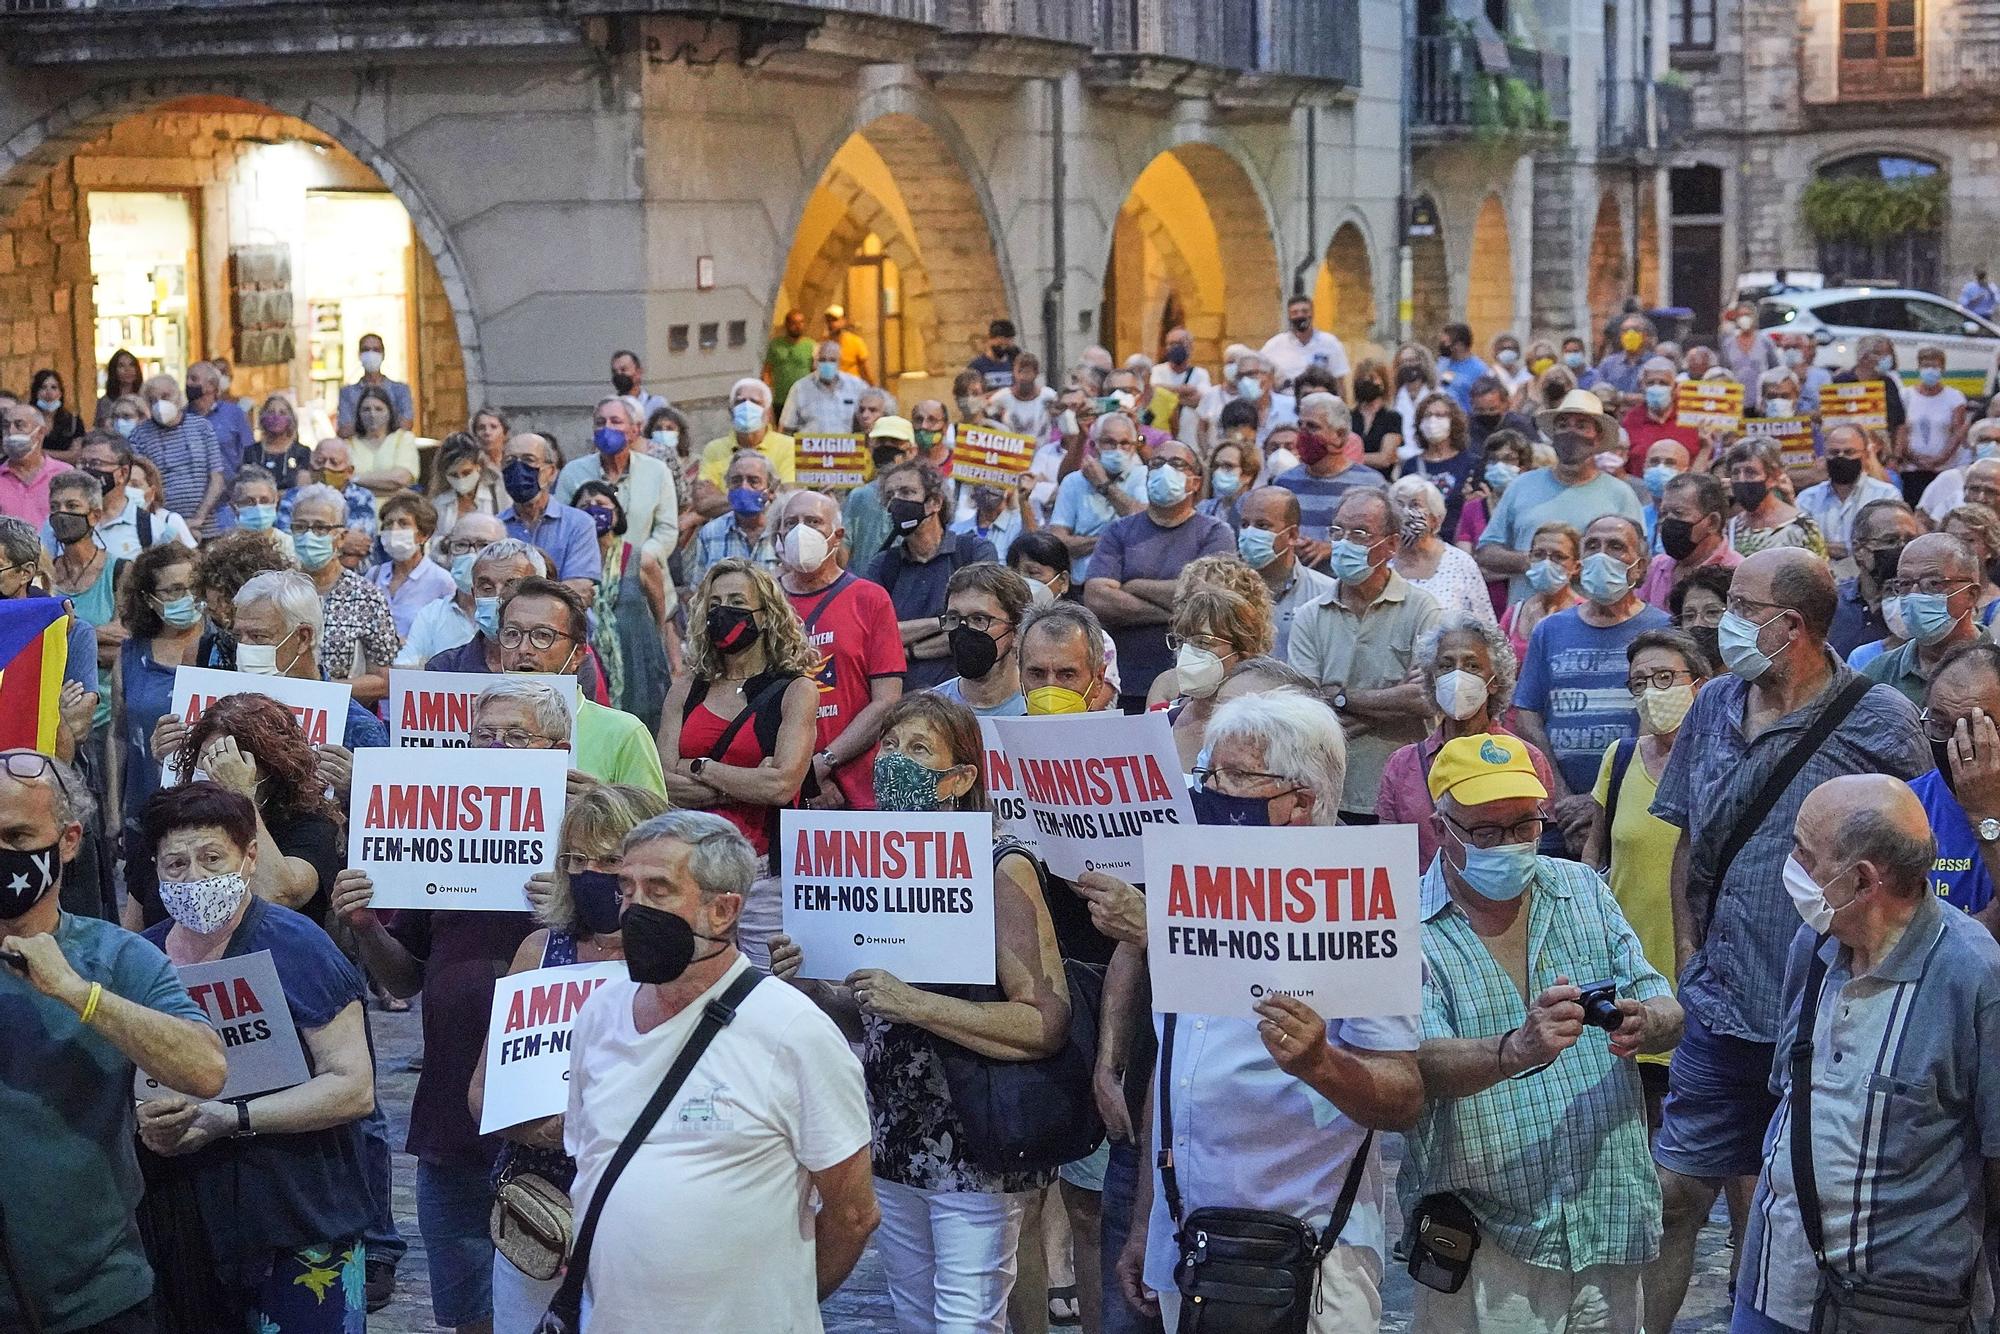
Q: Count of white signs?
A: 9